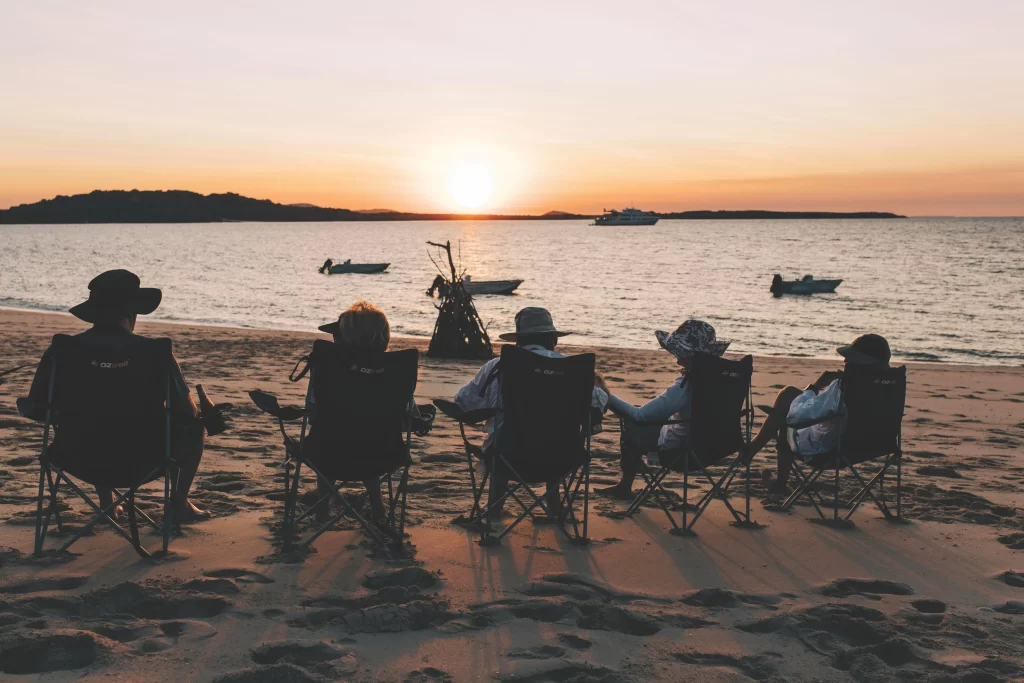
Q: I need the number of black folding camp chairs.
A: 5